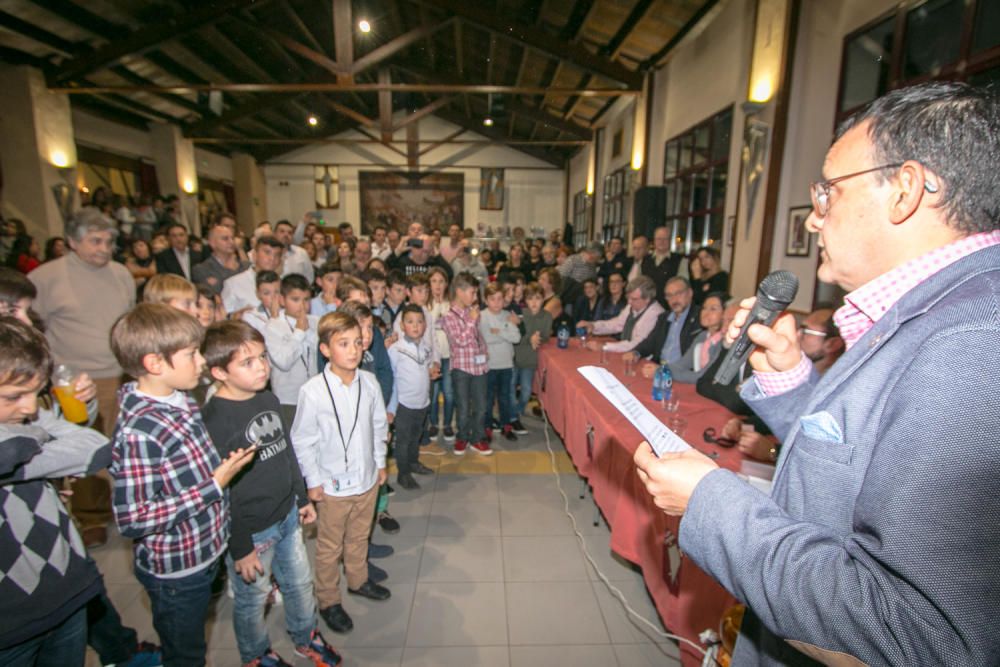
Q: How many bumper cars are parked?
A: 0